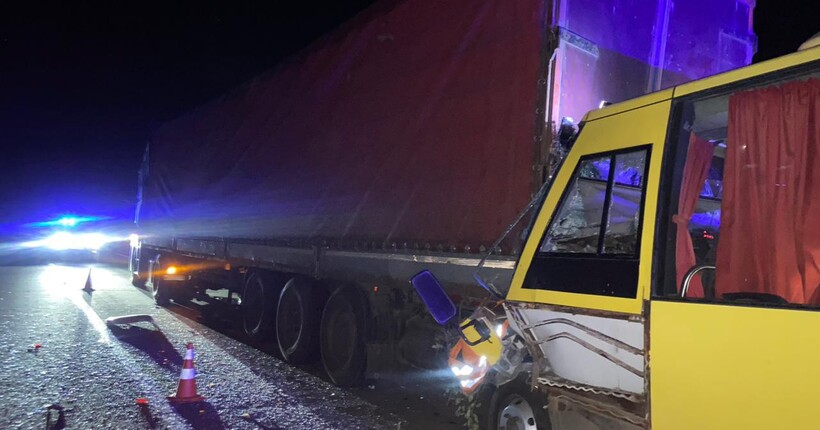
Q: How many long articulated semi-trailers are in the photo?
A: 1